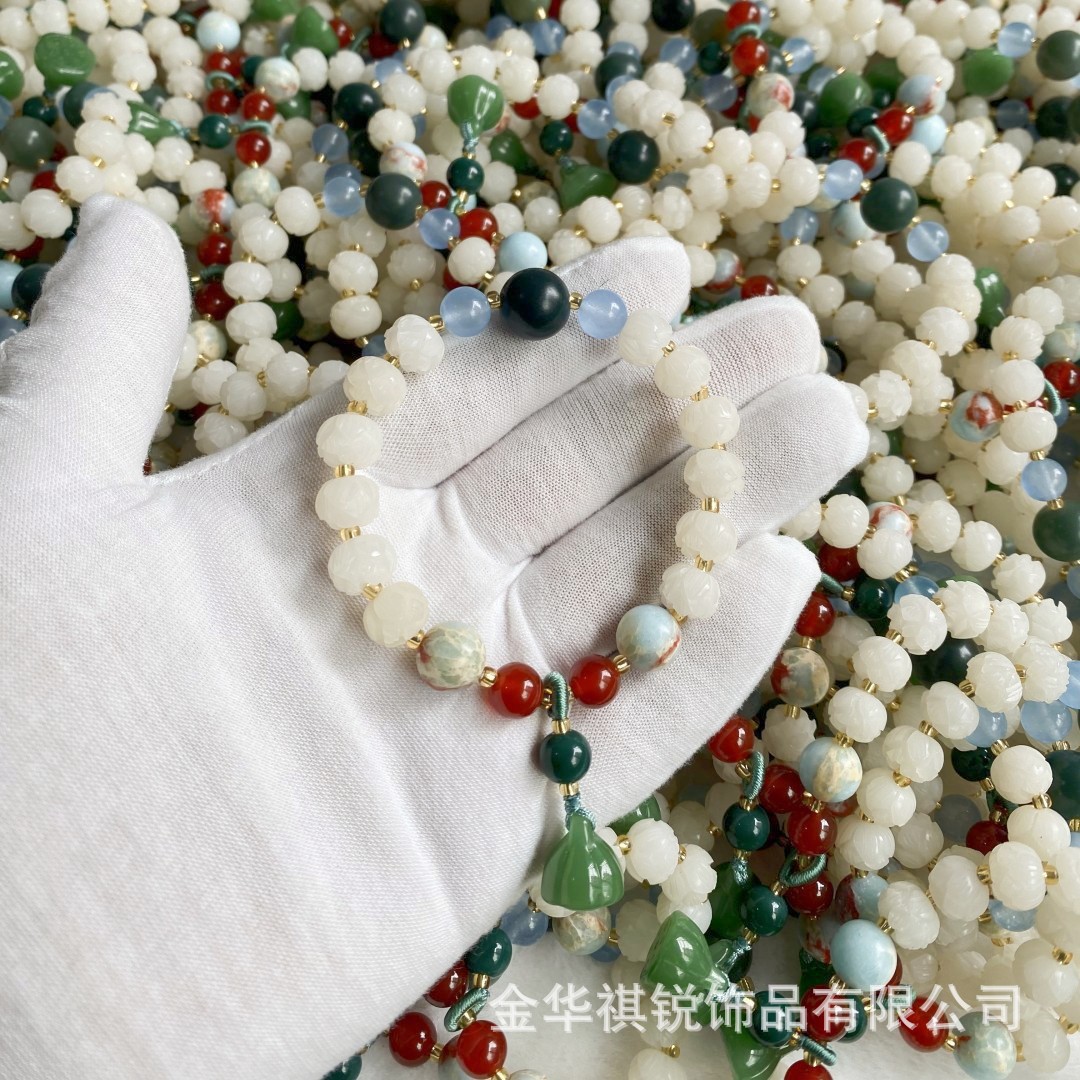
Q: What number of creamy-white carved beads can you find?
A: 12